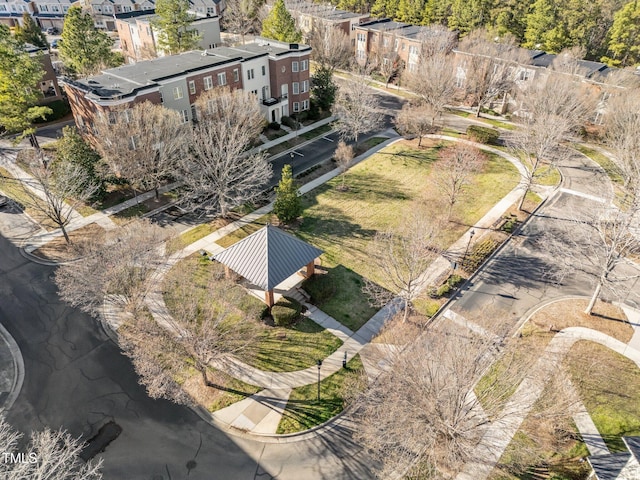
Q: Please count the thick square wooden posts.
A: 3